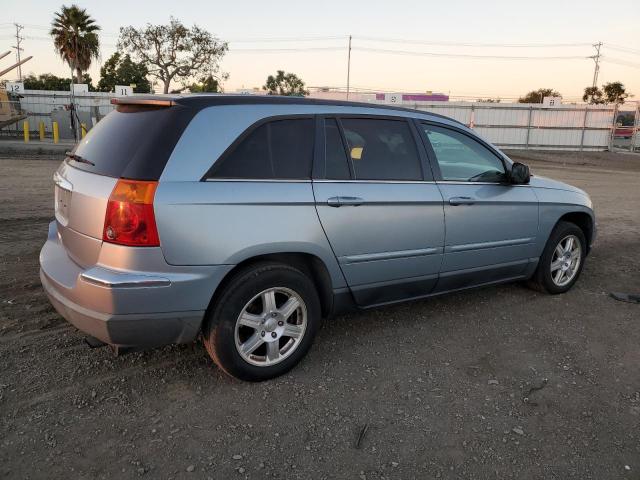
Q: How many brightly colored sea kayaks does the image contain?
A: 0